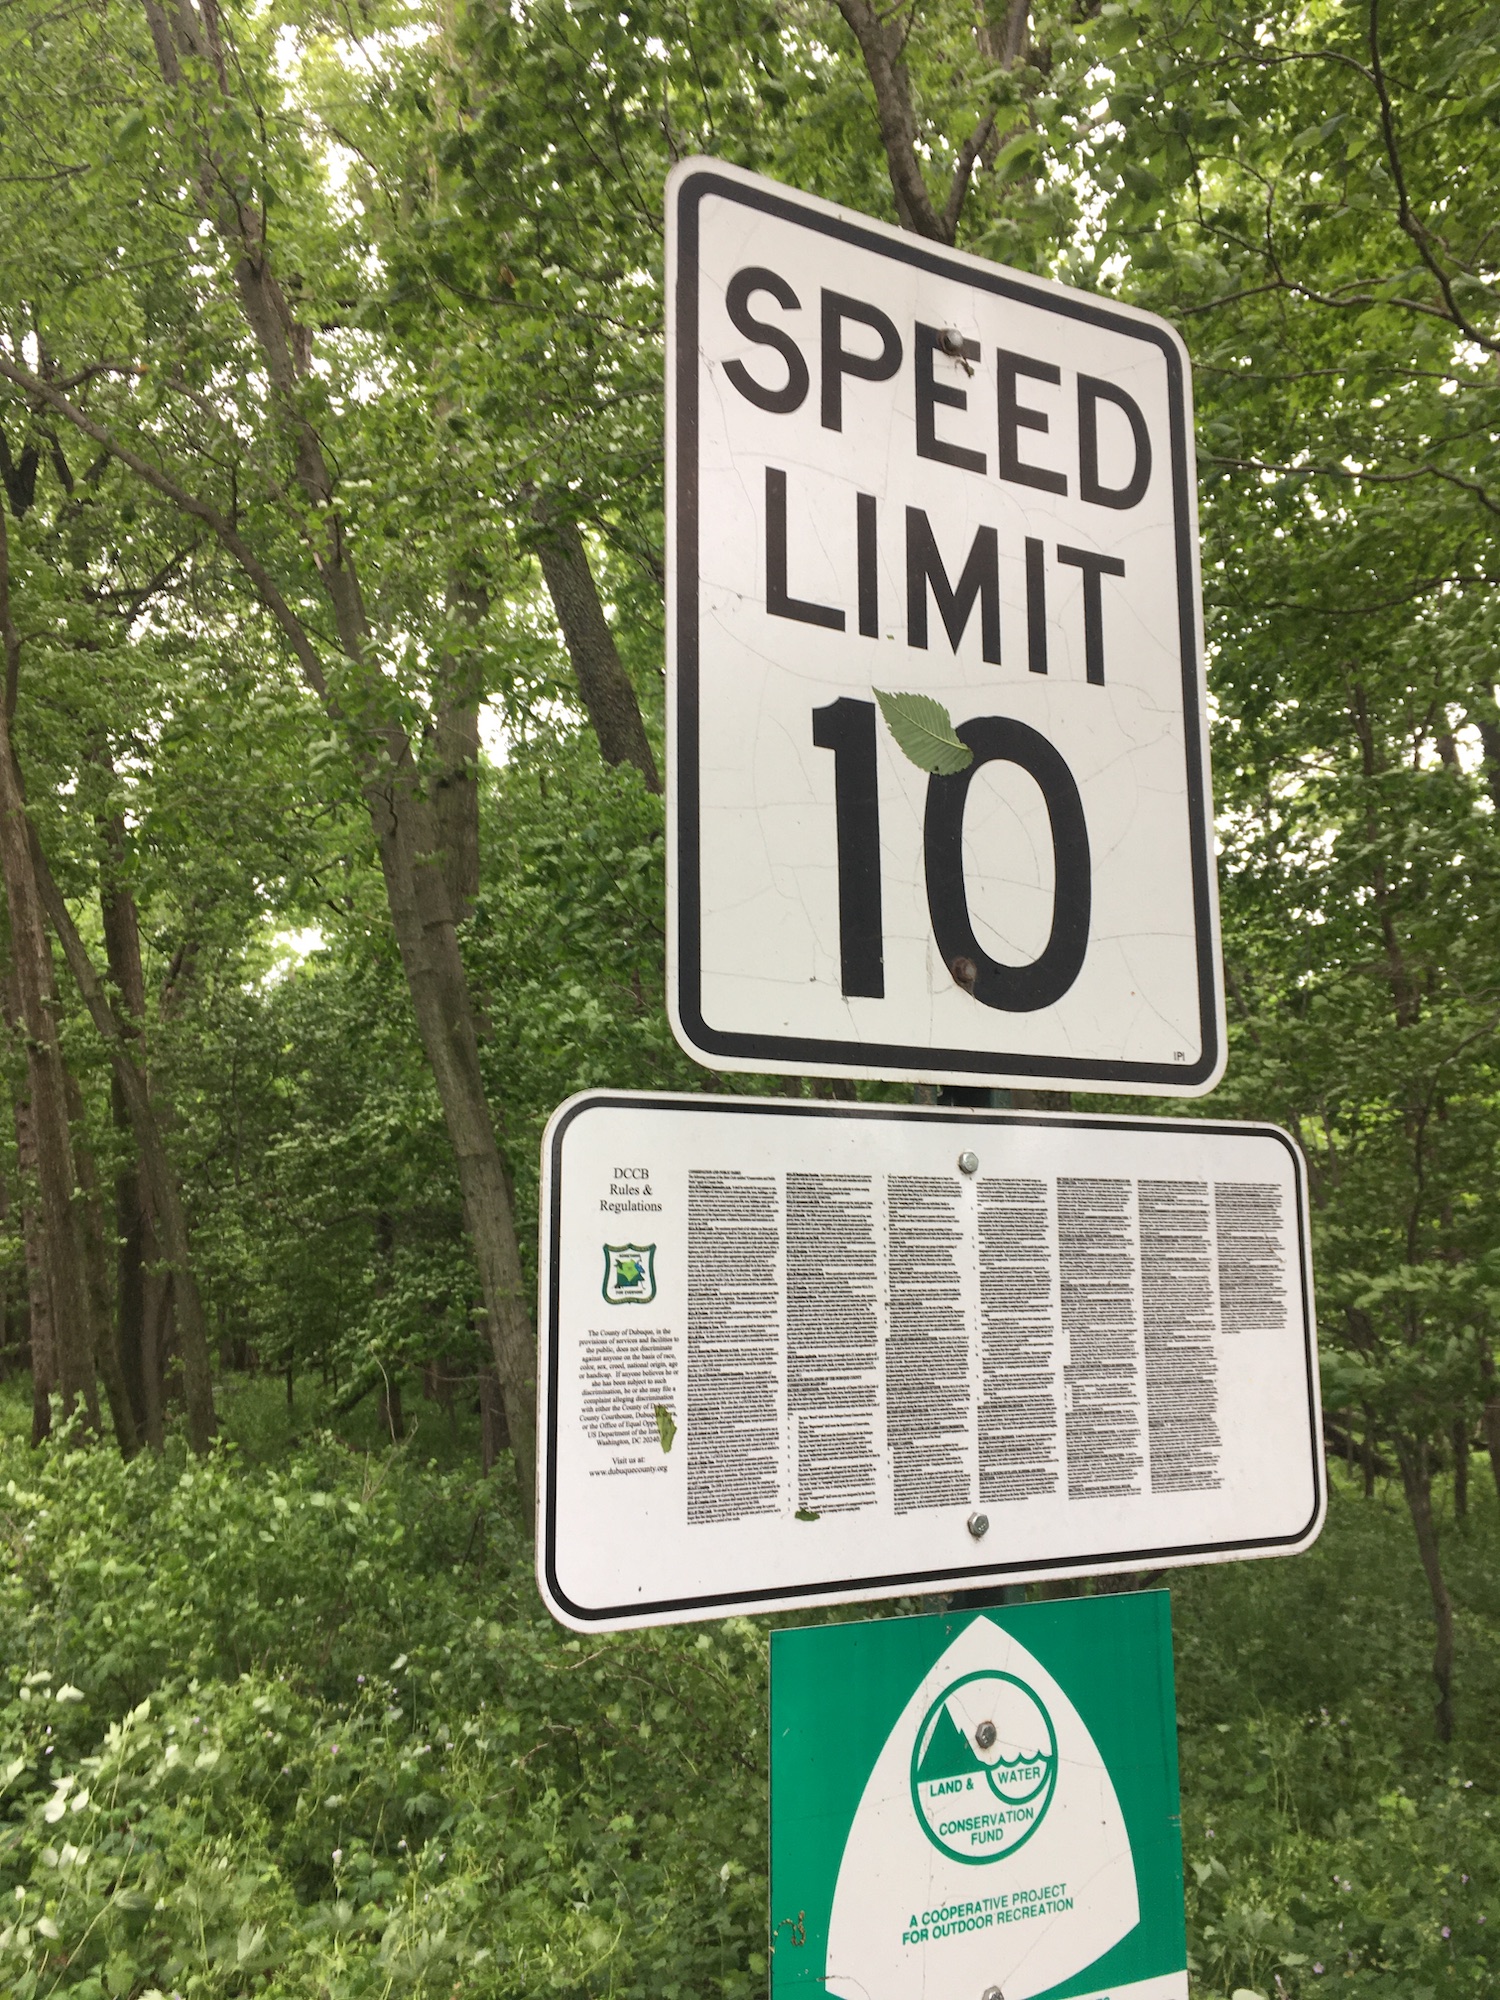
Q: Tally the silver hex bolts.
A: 4